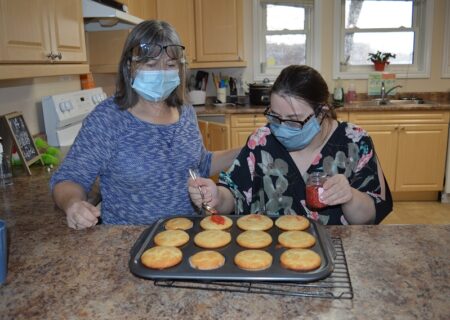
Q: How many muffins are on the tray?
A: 12